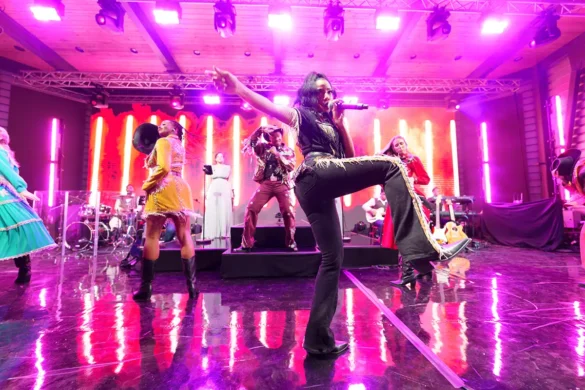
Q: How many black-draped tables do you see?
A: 1